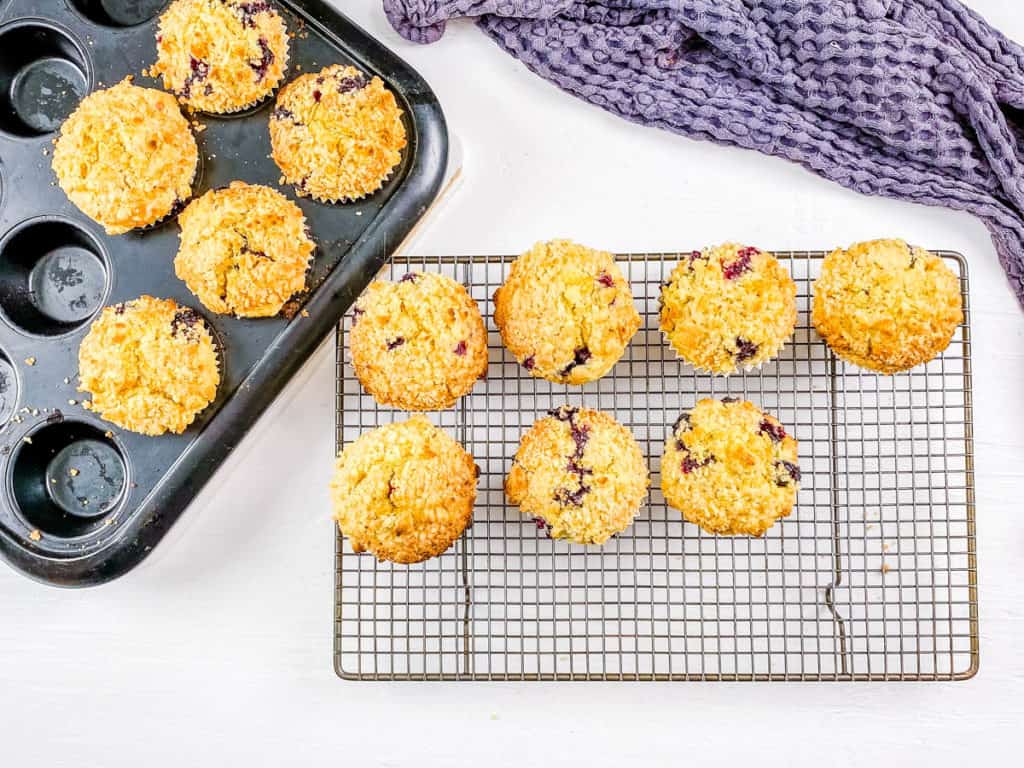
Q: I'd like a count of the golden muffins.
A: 12